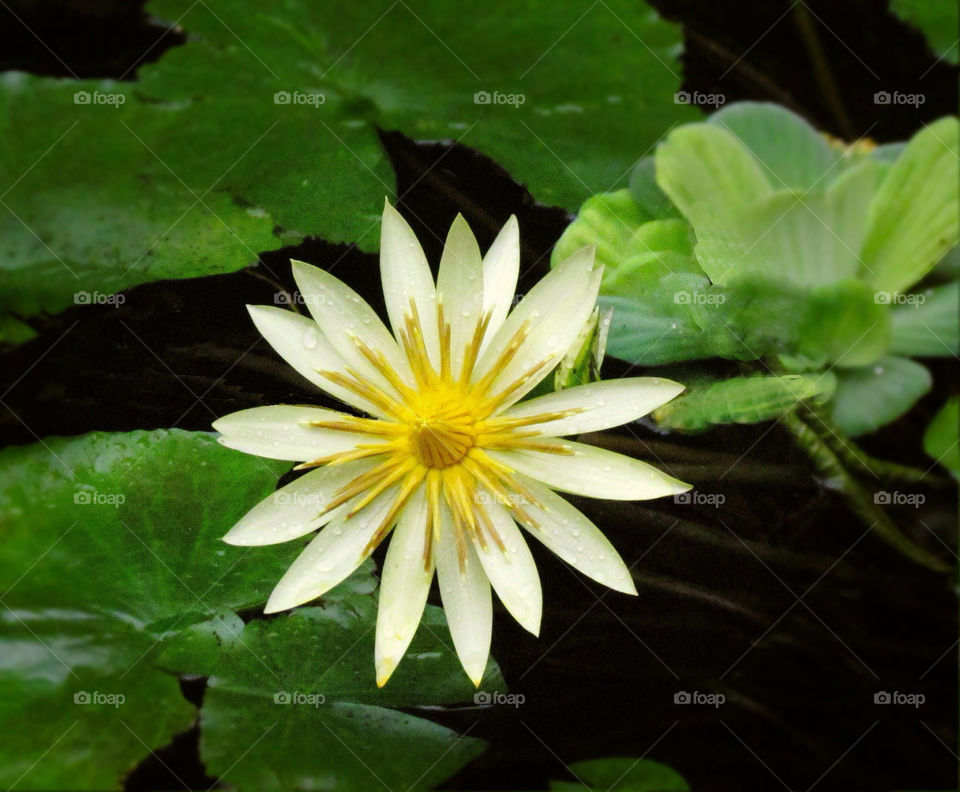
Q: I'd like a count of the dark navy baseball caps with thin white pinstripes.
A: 0